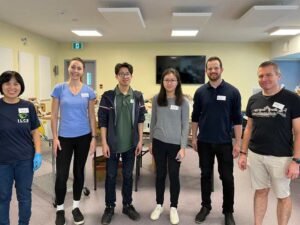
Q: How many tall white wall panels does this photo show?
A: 3